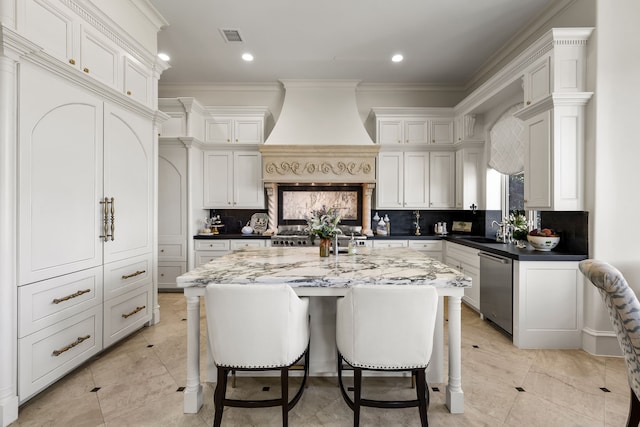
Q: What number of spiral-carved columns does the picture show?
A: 2